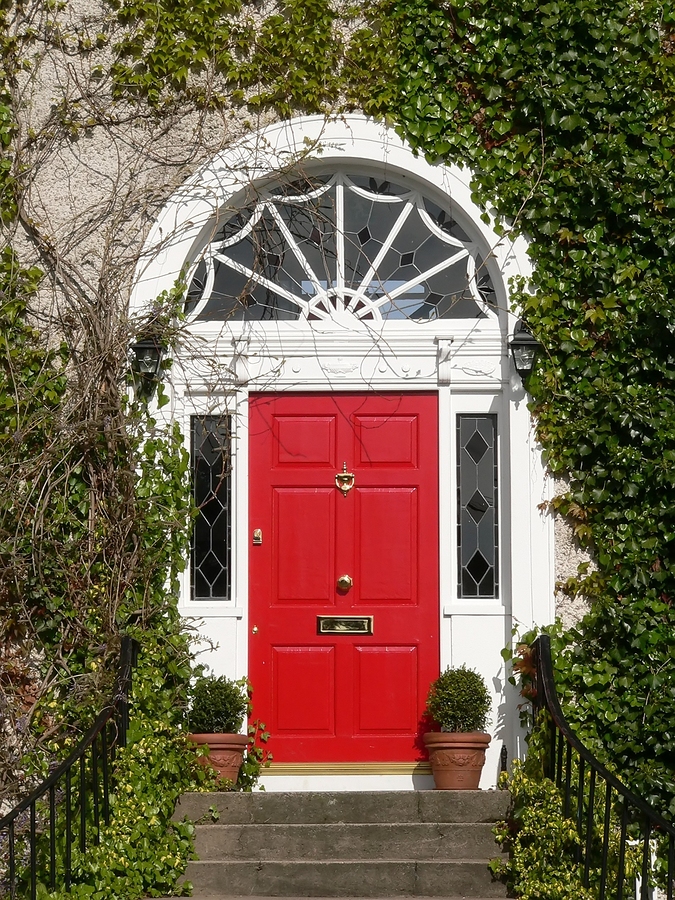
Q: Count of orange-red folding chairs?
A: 0